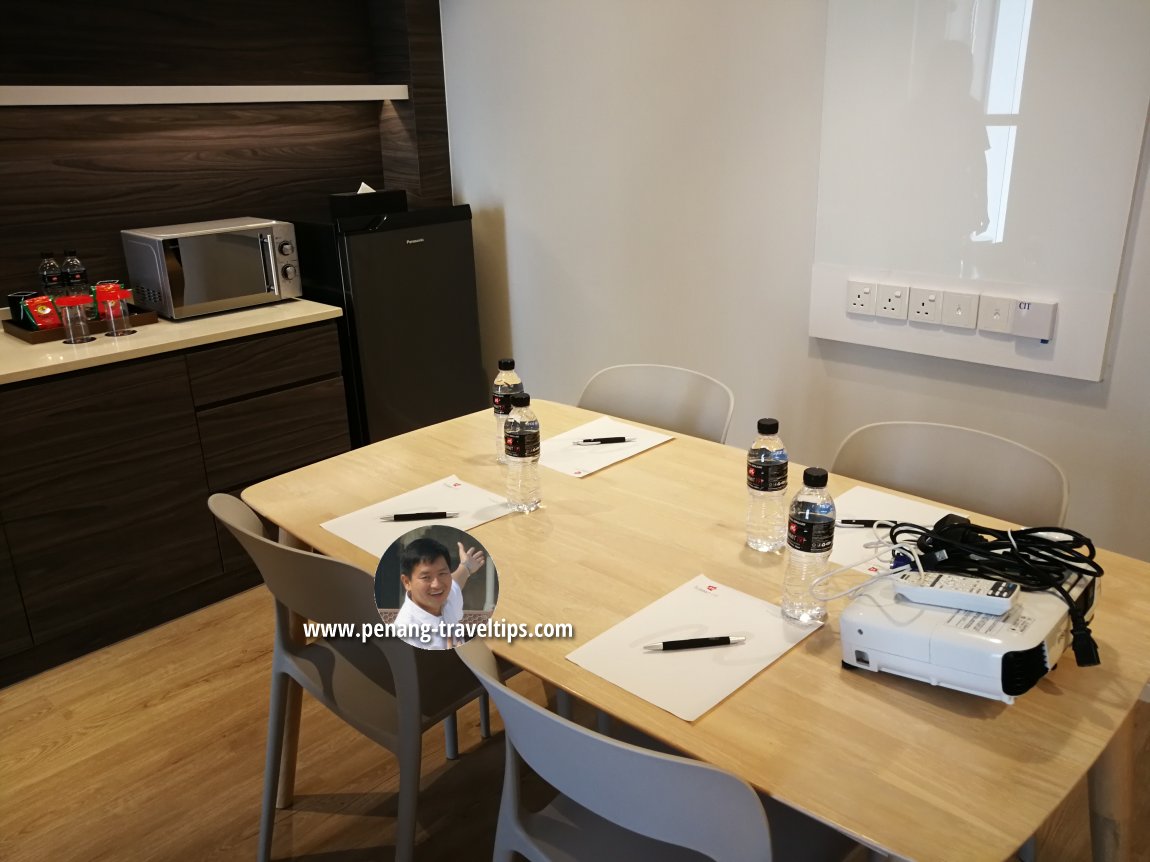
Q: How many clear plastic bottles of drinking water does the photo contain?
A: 6